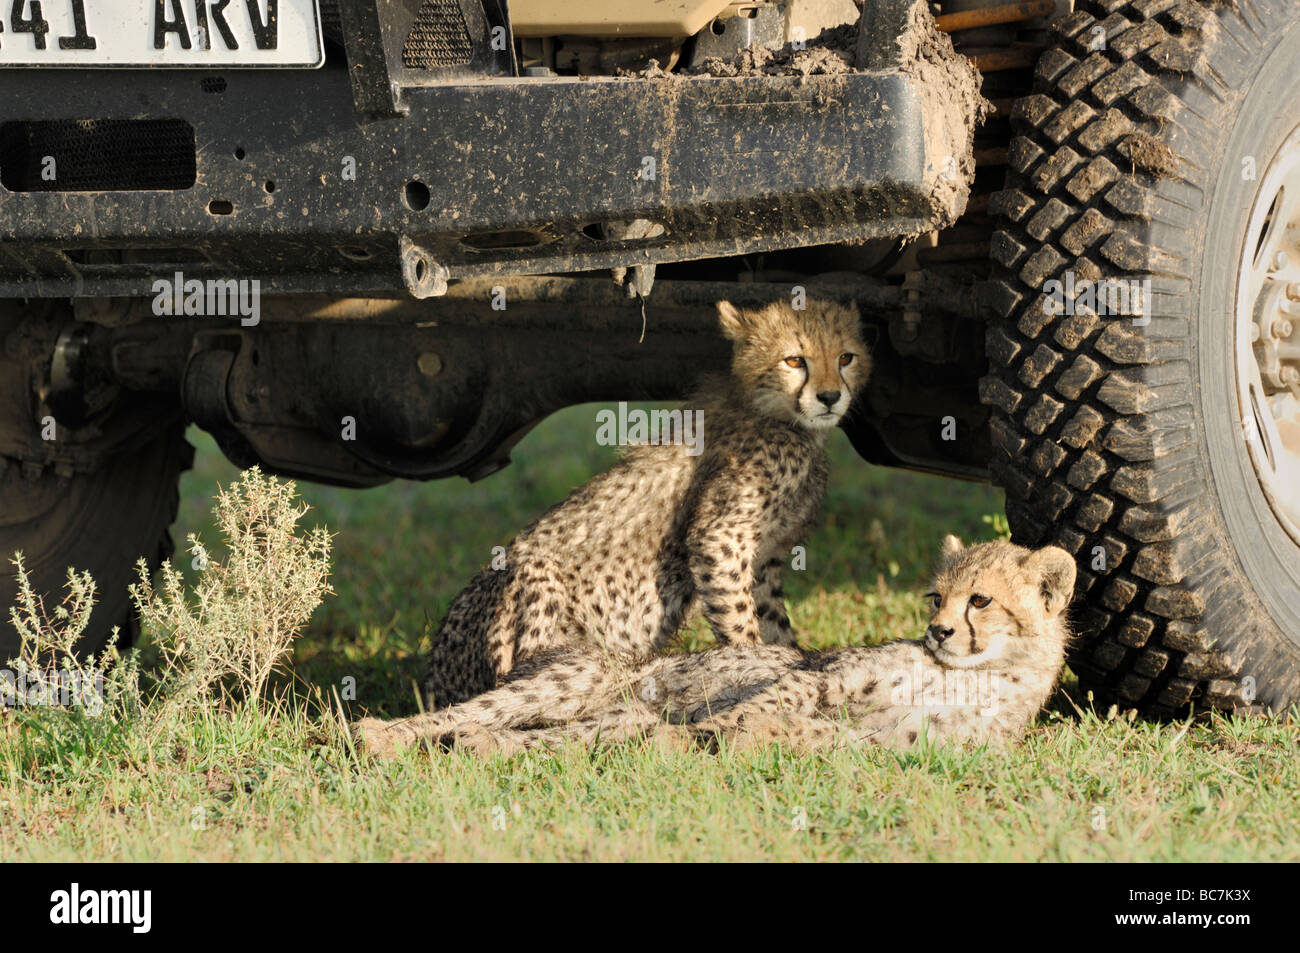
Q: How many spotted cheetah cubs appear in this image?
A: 2